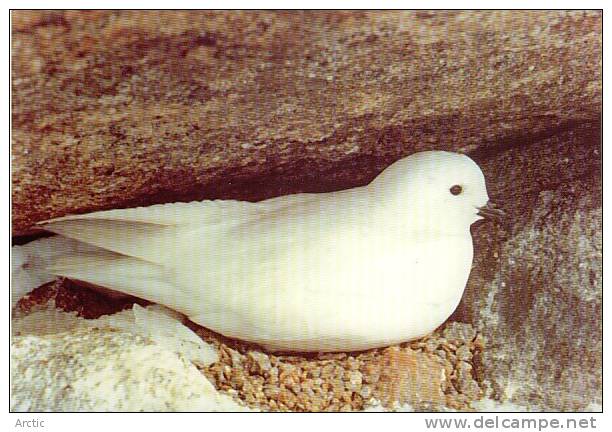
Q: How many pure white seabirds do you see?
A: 1